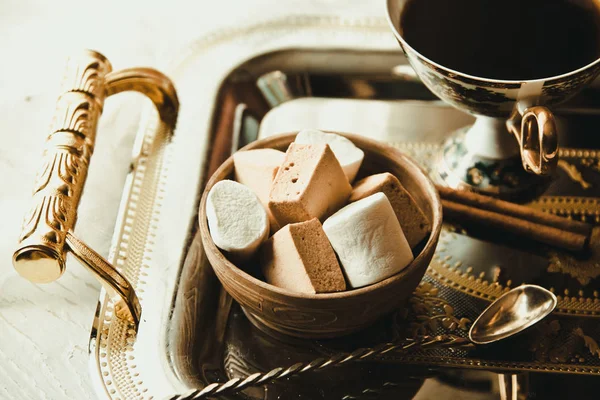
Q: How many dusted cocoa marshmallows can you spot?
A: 4